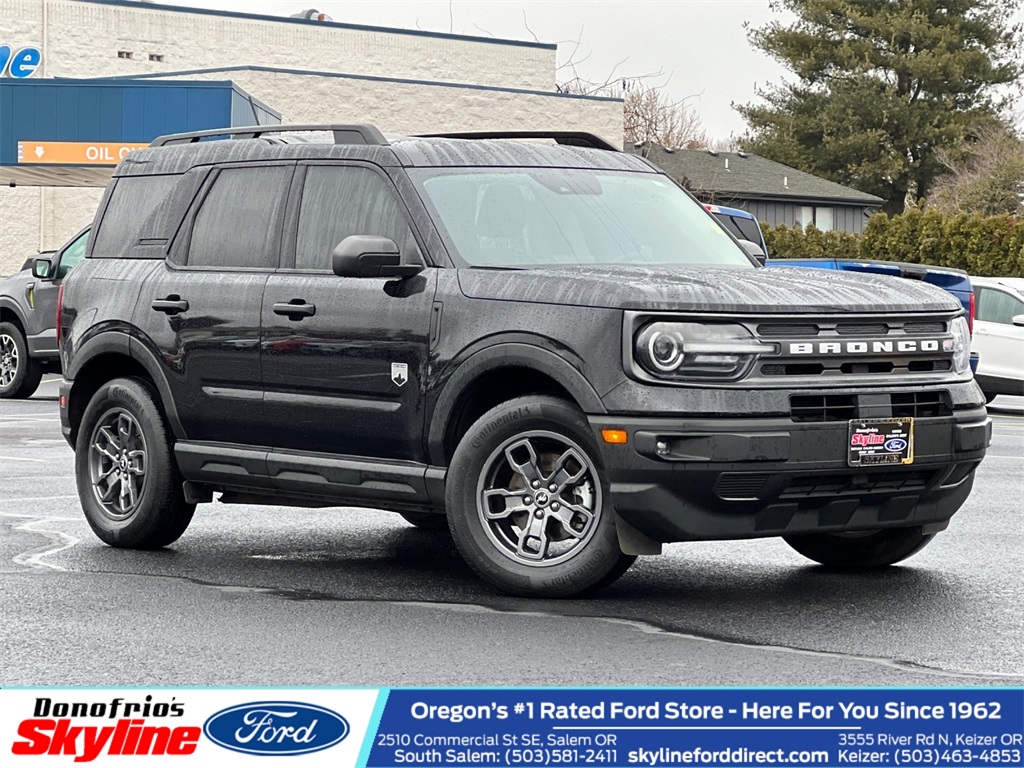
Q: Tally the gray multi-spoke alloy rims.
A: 2